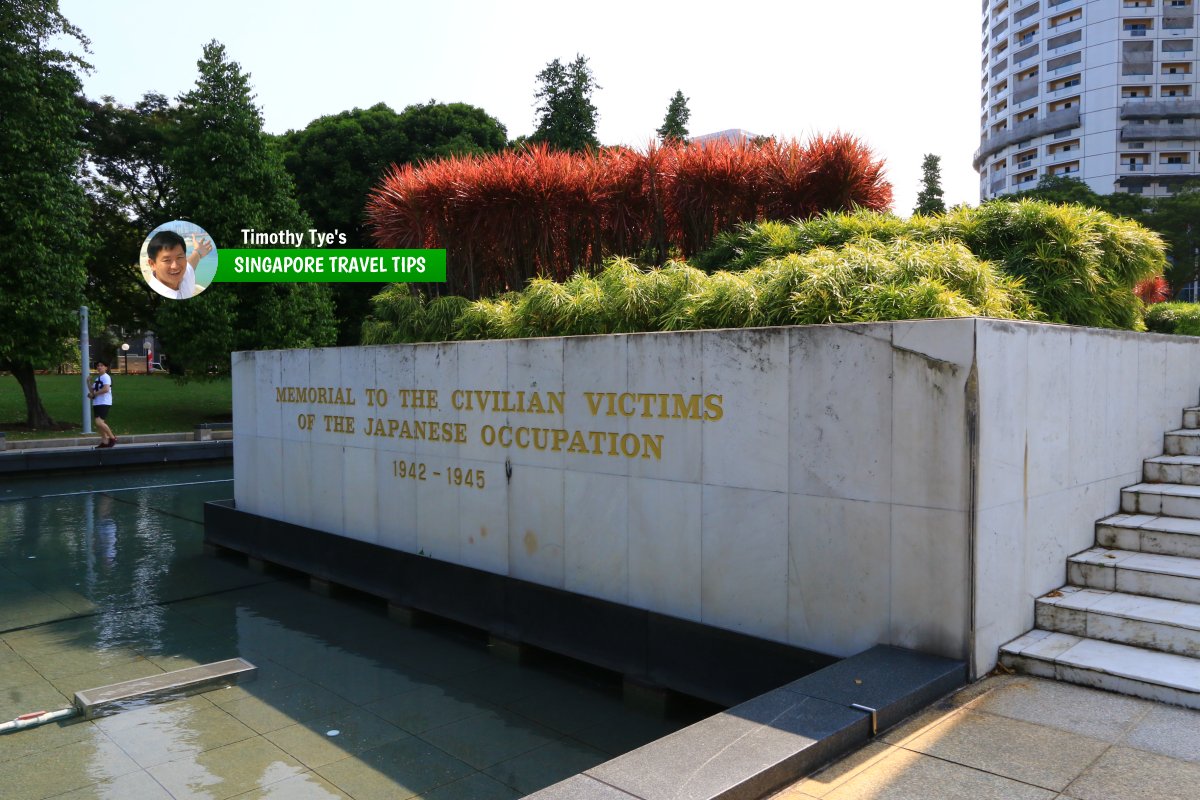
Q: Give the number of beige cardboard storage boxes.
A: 0